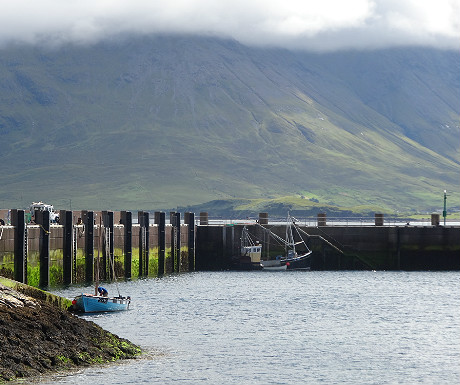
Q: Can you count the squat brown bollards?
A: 5